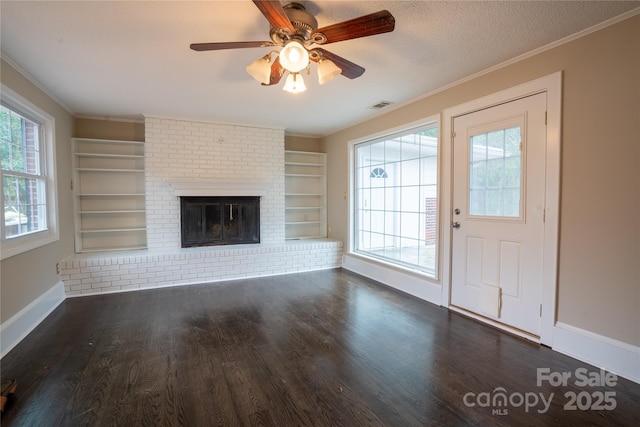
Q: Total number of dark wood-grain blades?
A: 5